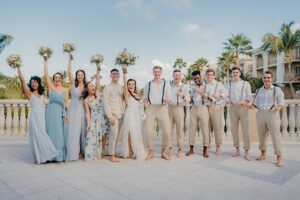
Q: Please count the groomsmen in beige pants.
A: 6